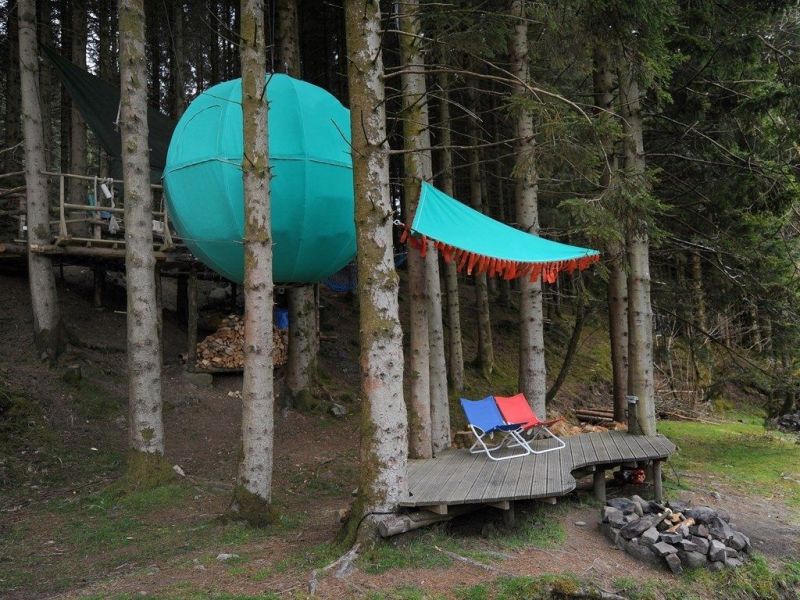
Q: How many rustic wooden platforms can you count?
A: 2